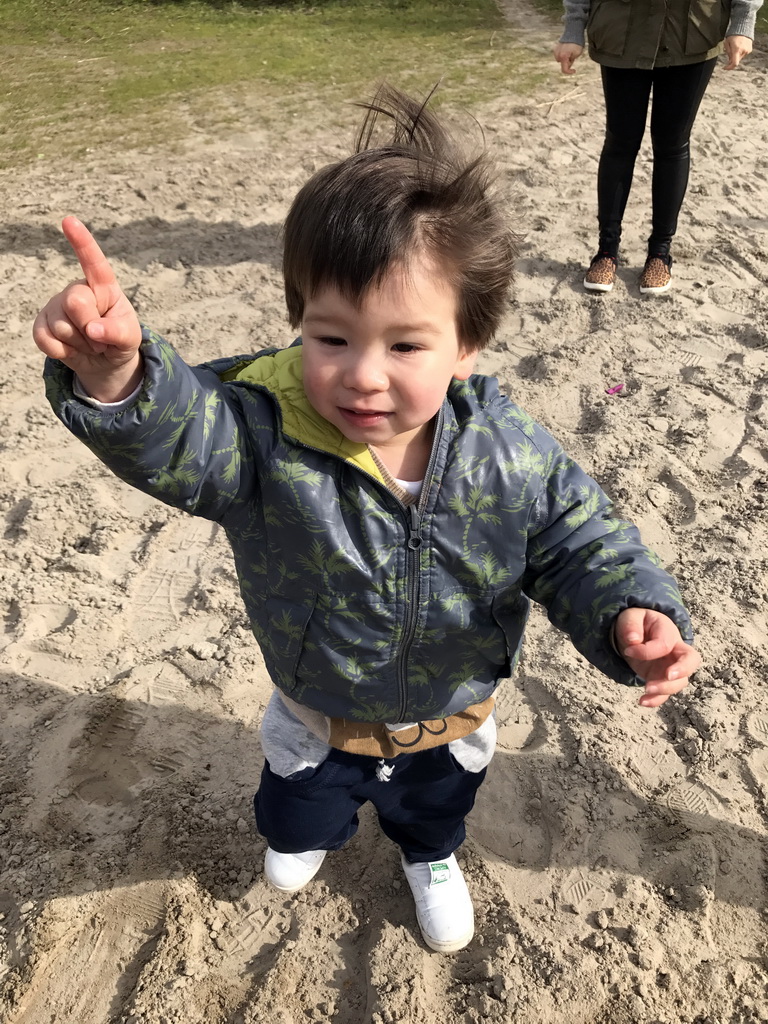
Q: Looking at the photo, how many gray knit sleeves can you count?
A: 2